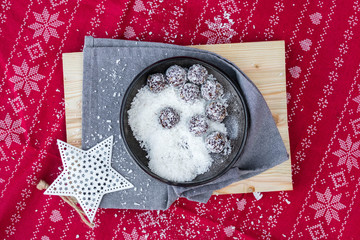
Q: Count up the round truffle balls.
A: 9